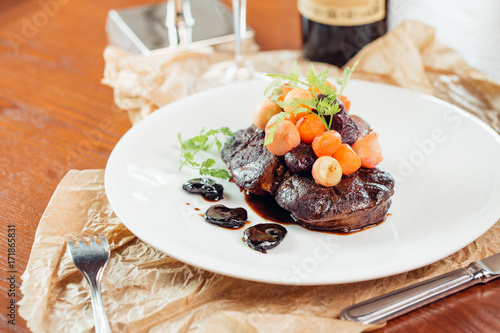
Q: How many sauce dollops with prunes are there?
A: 3